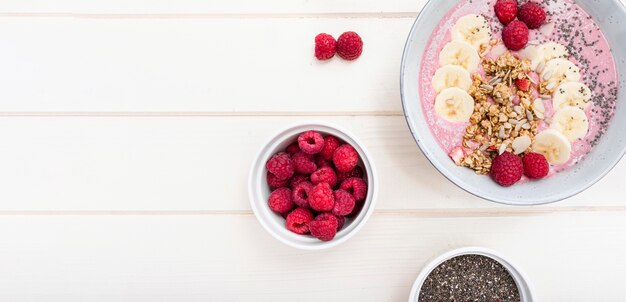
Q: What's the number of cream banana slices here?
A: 9